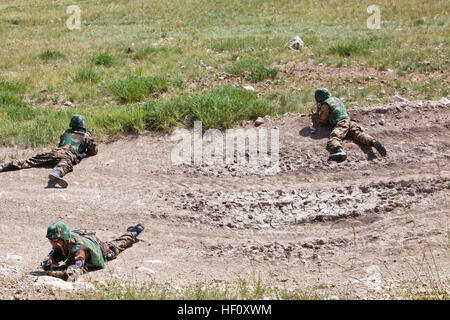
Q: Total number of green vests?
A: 3